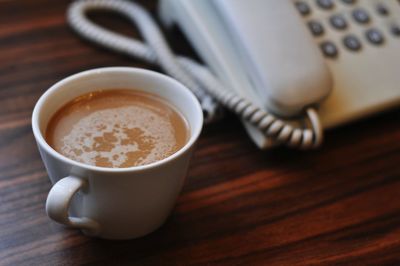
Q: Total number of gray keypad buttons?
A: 11